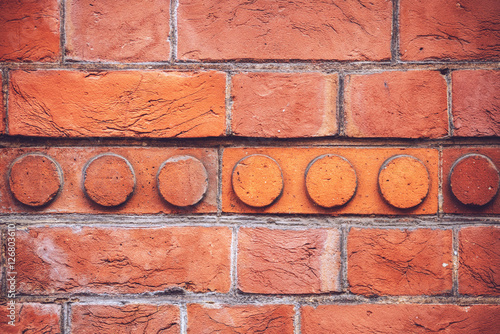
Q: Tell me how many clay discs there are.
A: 7